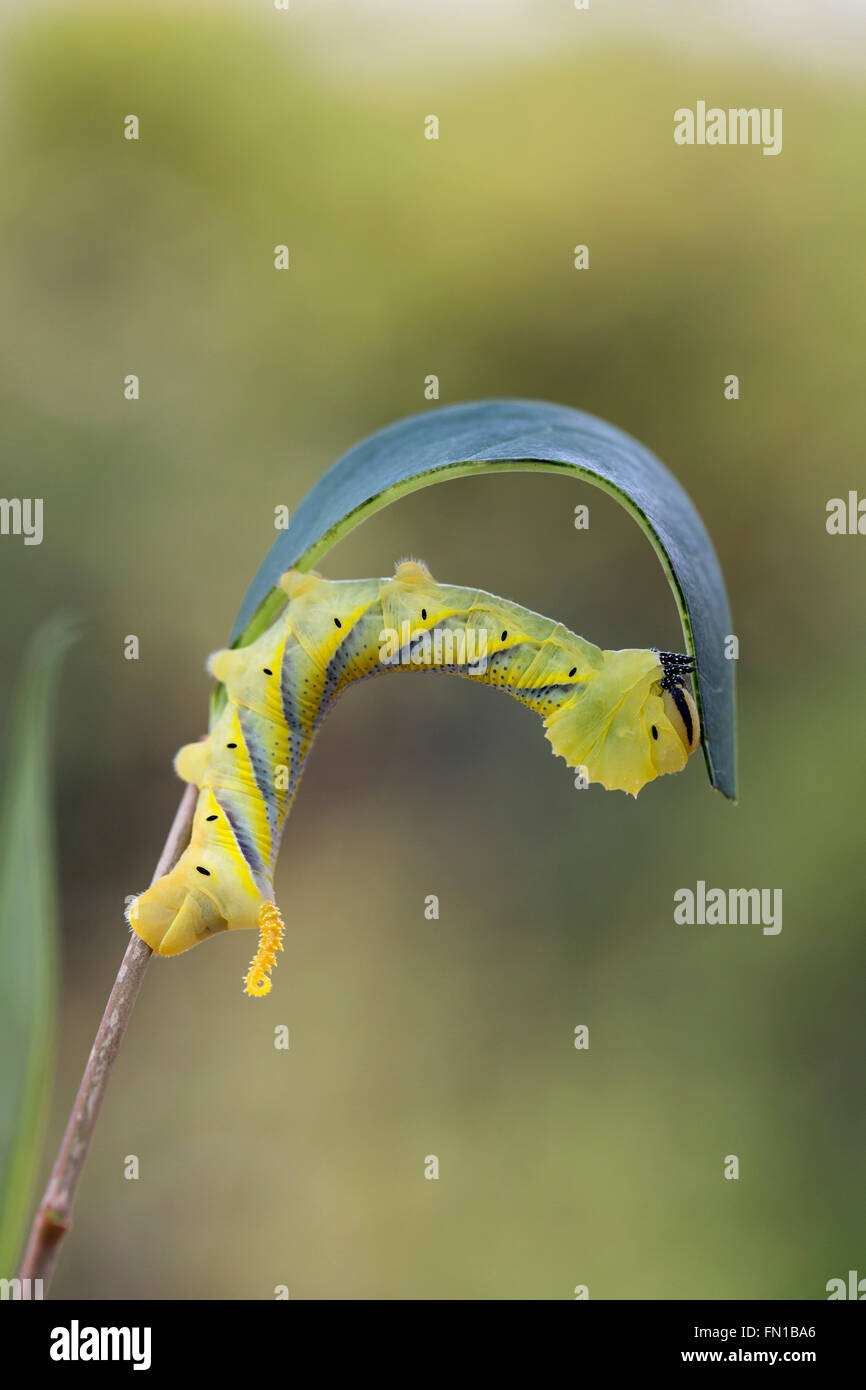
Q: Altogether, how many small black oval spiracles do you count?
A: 9